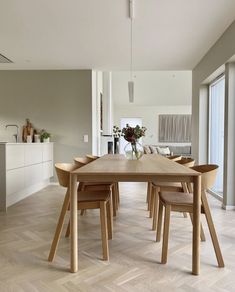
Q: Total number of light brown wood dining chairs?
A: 6